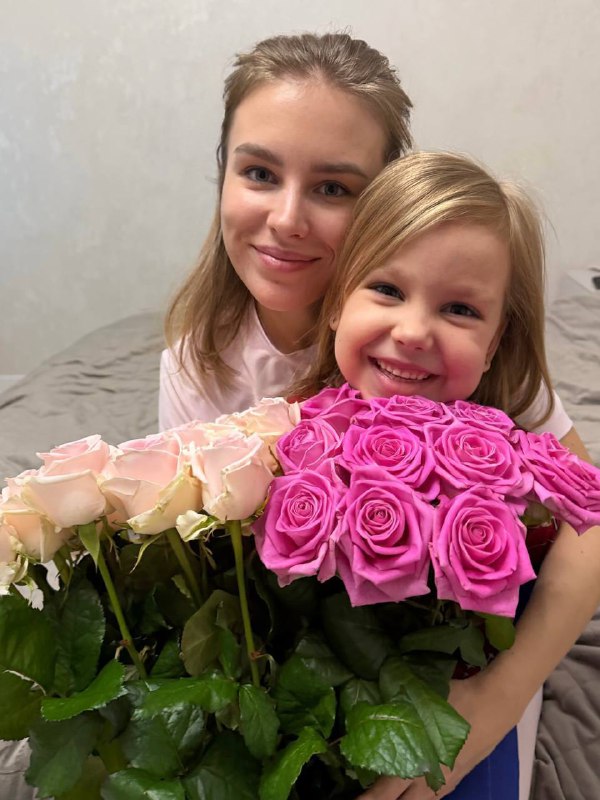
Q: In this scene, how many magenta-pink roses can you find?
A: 10